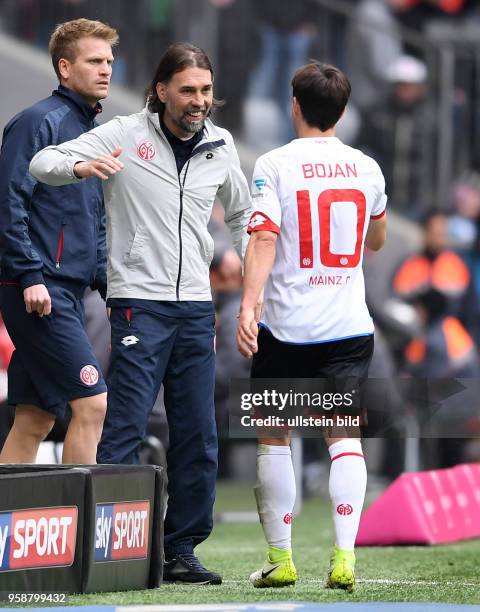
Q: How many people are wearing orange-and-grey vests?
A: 2